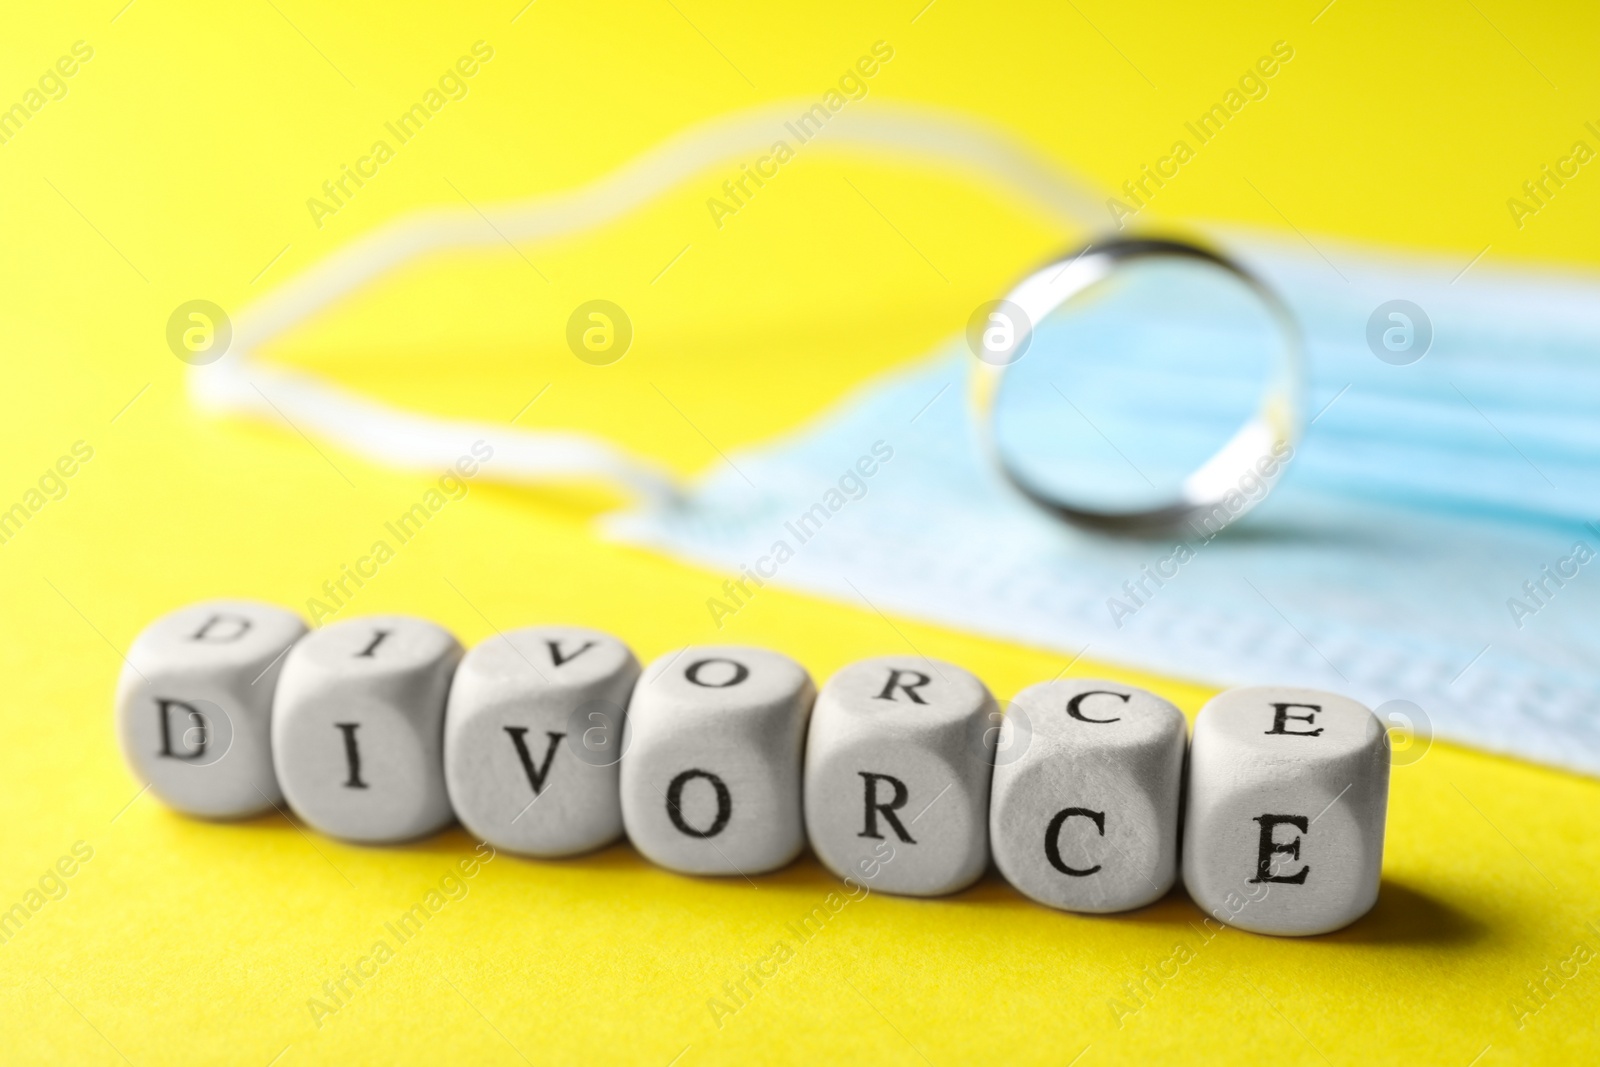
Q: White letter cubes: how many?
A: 7